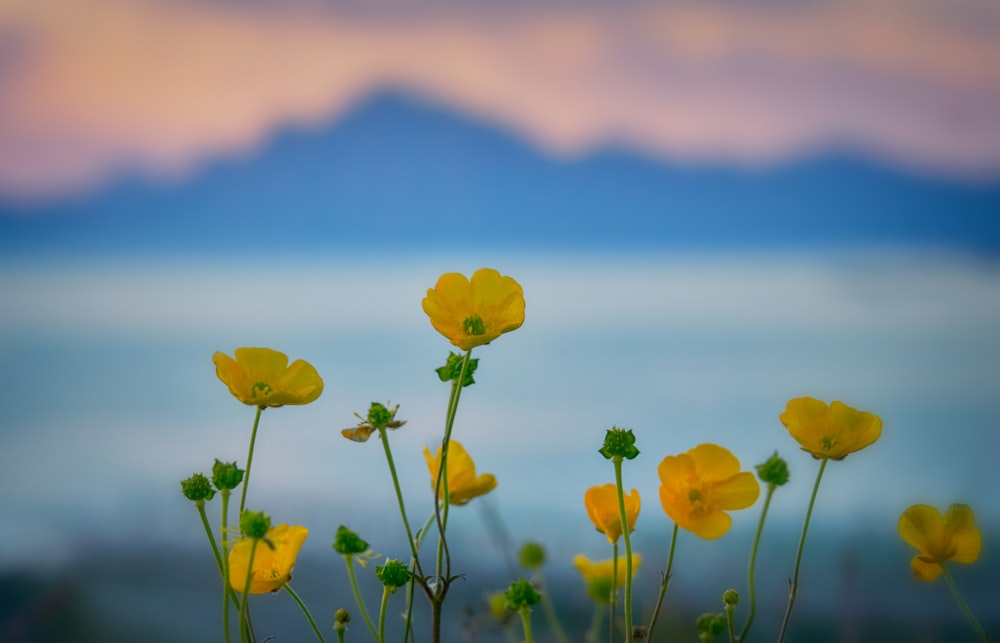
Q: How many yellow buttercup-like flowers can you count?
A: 9